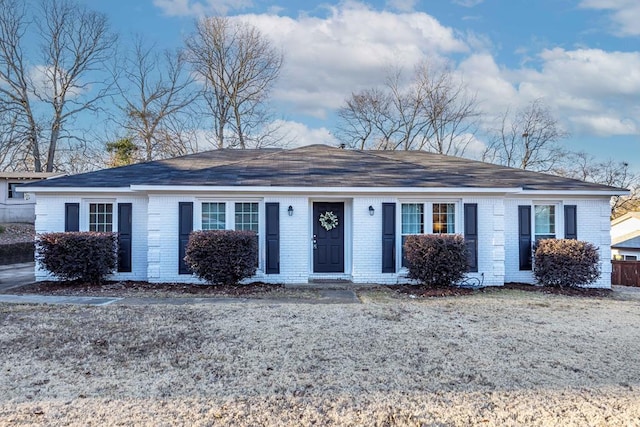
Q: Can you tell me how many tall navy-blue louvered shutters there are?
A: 8